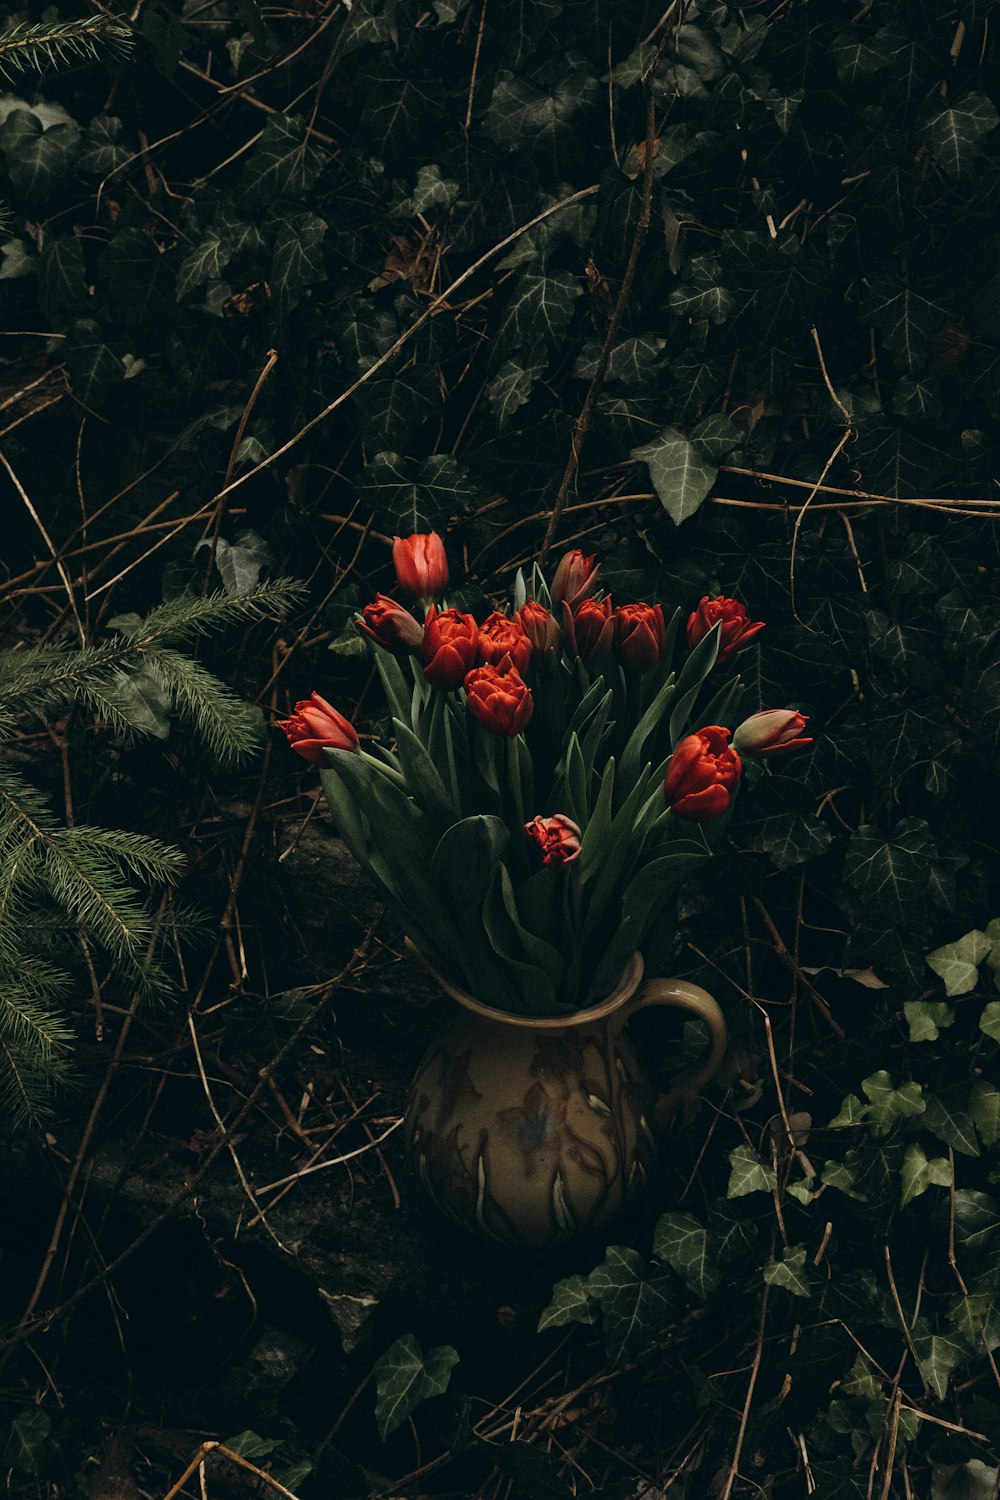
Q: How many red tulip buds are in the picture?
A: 14